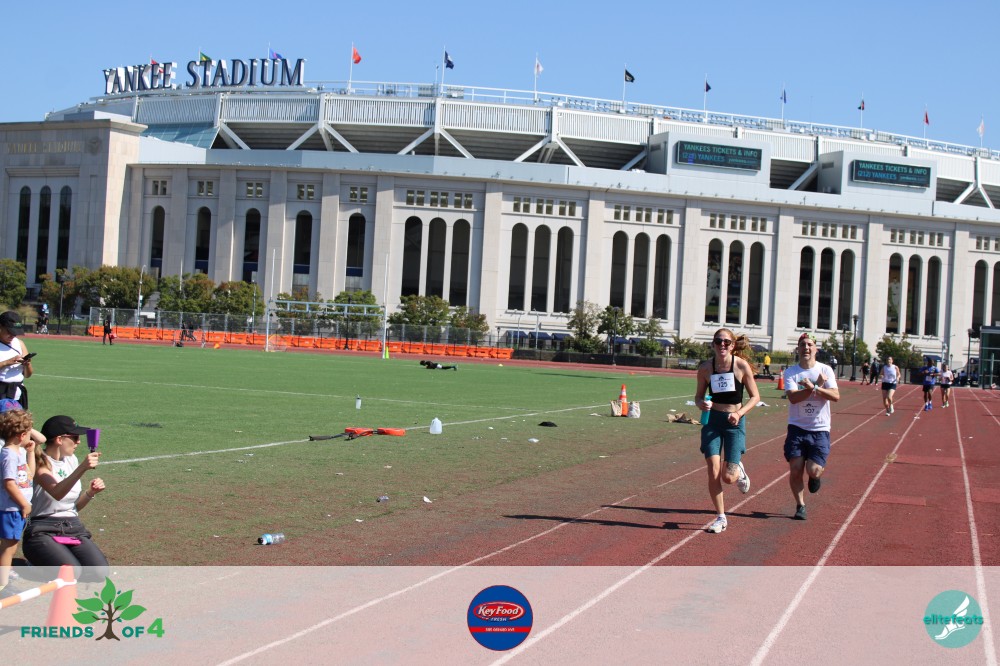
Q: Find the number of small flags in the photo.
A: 12